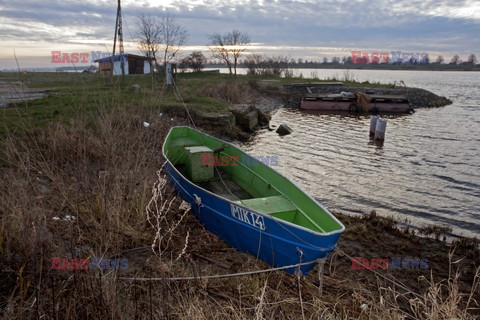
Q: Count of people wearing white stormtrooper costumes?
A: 0